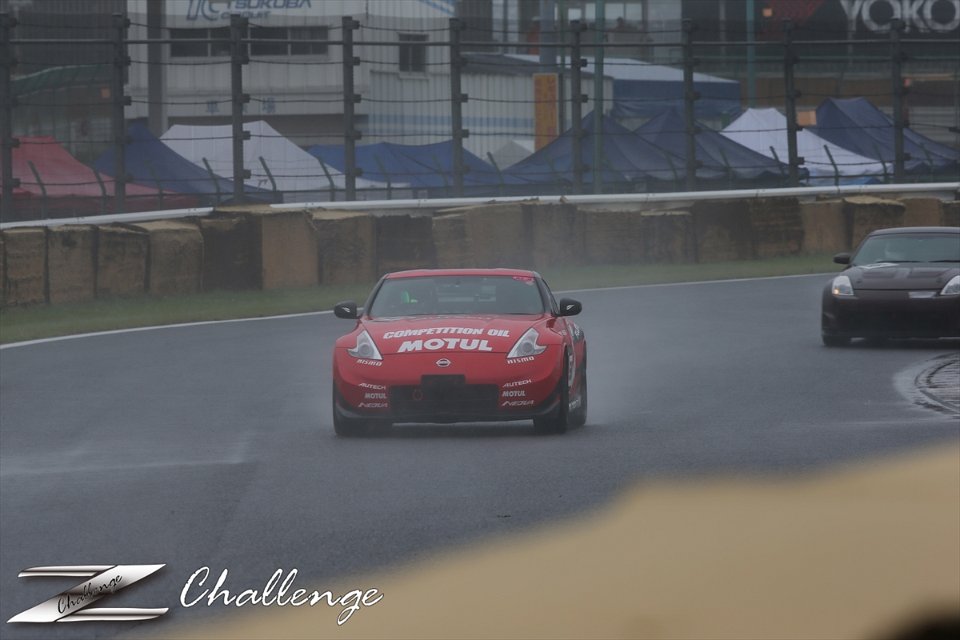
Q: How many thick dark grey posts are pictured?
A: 9